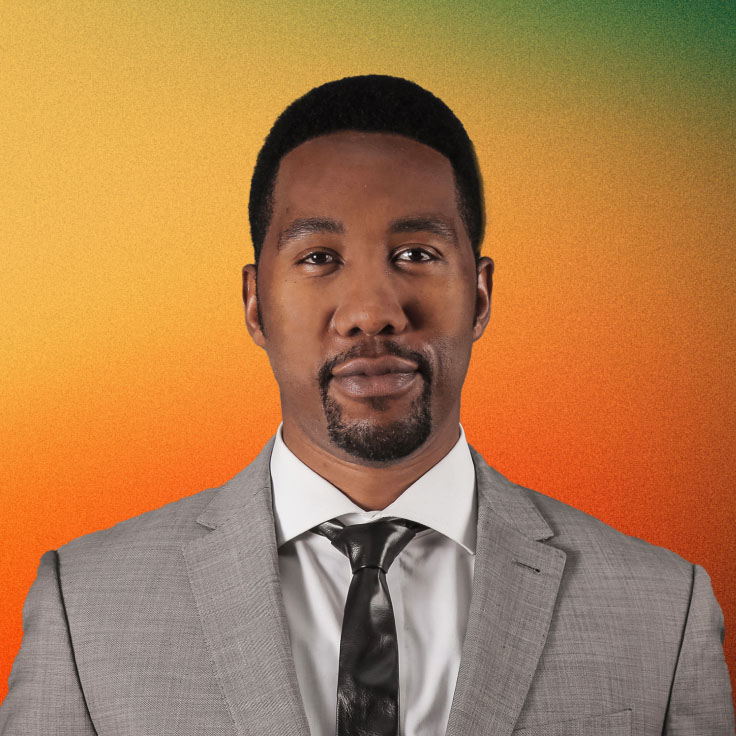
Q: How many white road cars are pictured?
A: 0